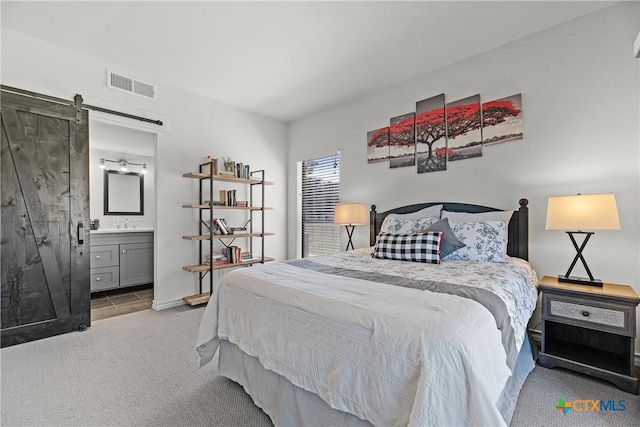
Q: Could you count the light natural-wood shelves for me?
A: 5